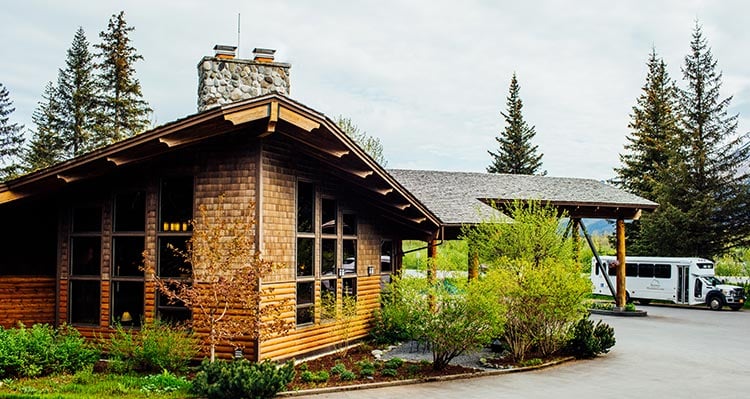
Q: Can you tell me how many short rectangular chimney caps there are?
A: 2